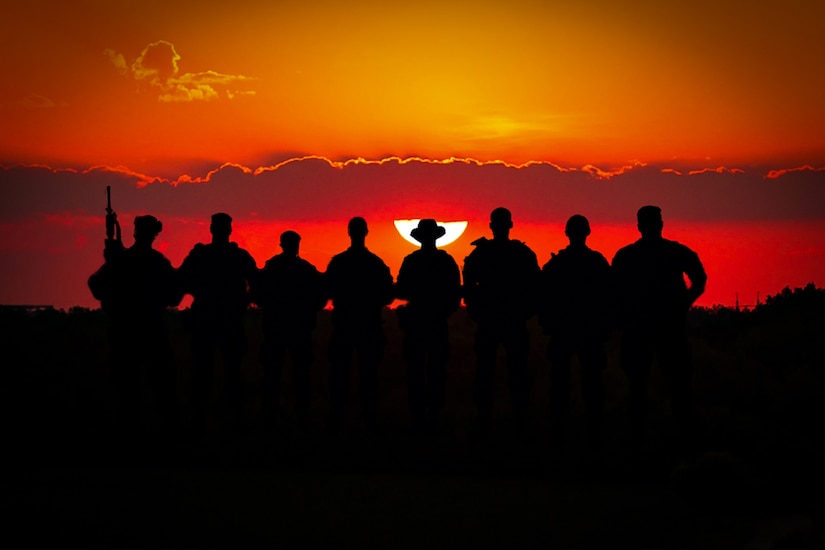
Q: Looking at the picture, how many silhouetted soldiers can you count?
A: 8